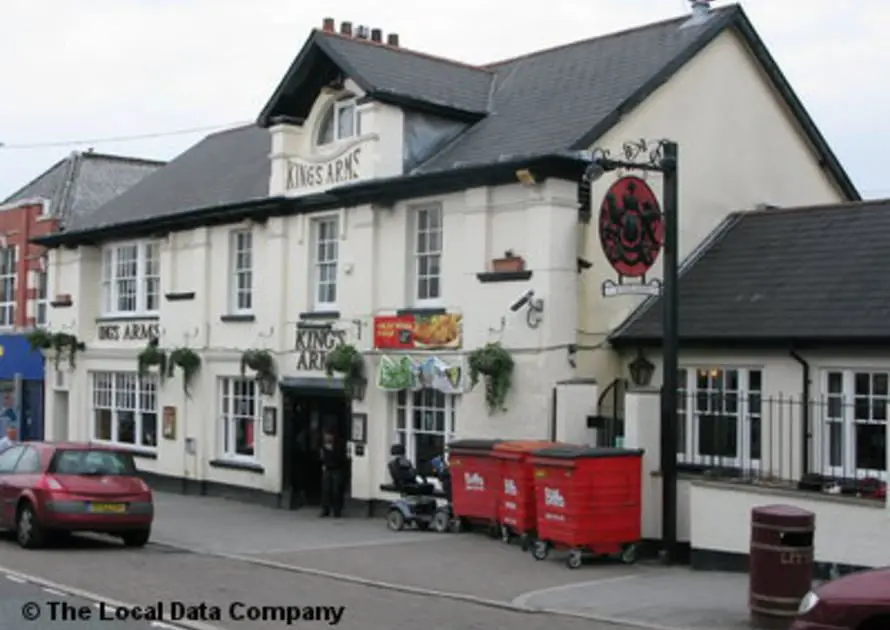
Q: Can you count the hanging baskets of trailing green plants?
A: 7